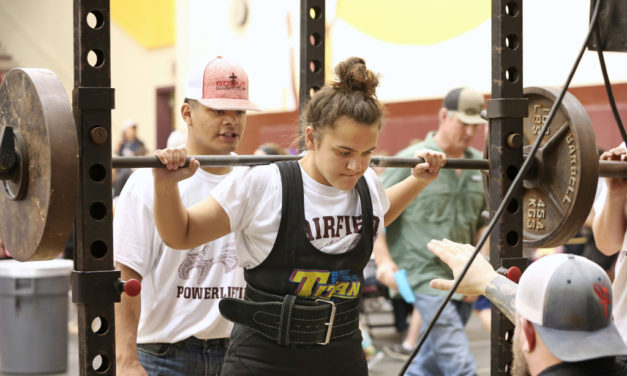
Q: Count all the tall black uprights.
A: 3